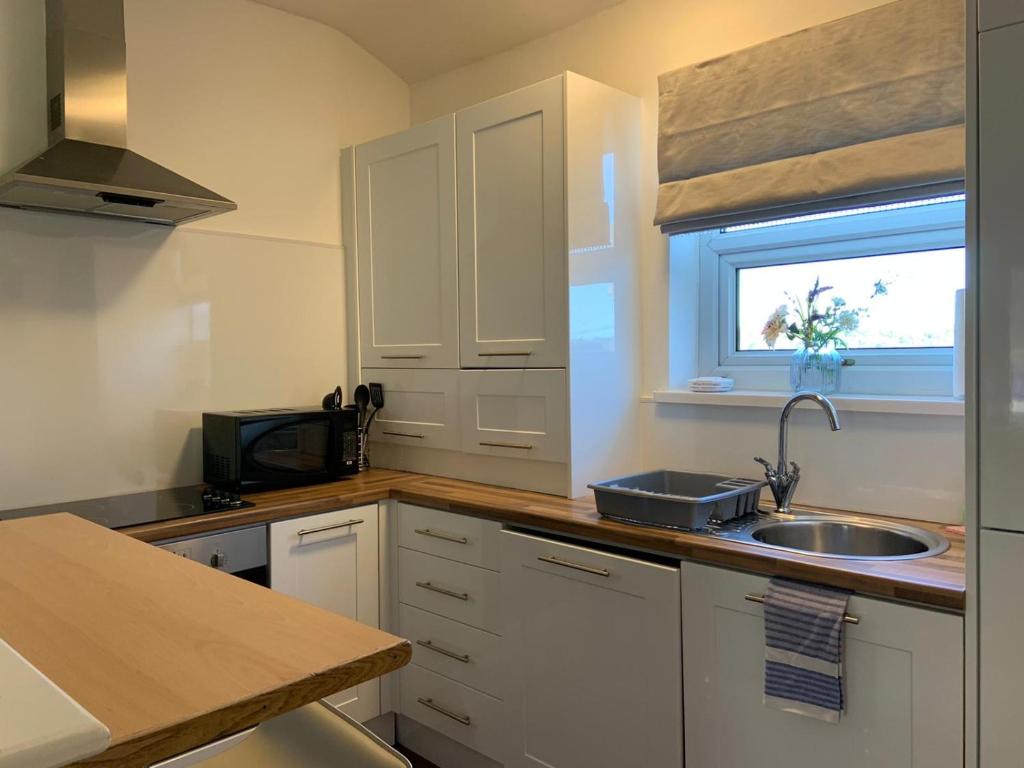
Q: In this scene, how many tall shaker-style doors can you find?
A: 2